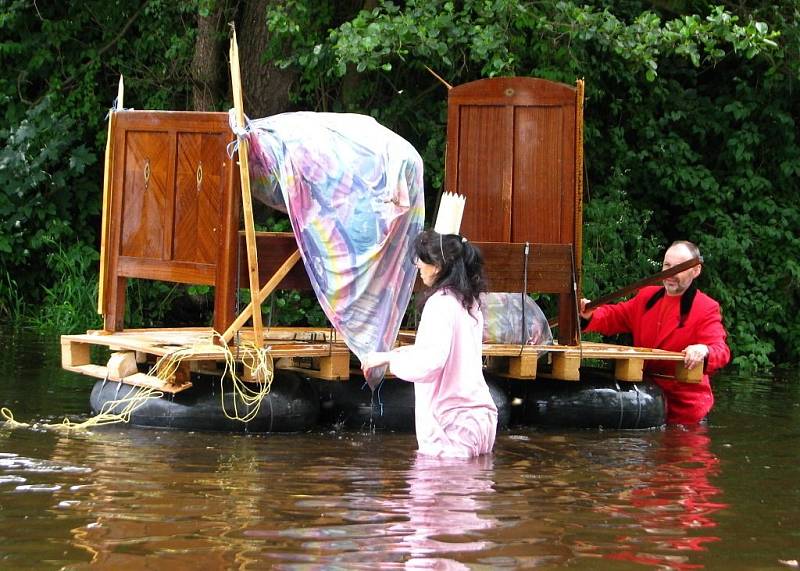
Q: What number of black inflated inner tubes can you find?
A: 3